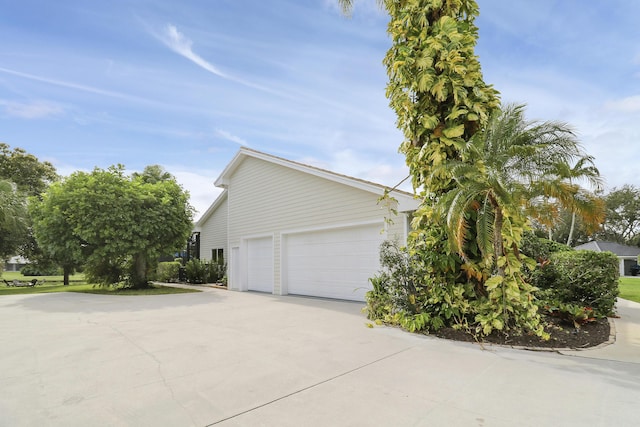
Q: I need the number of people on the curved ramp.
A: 0